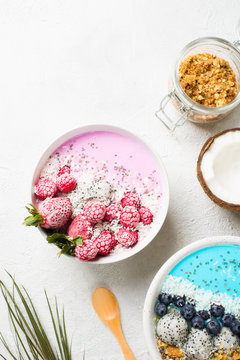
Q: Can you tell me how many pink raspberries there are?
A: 11